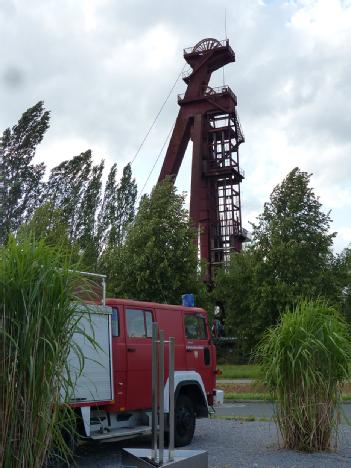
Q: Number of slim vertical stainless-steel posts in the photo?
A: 3